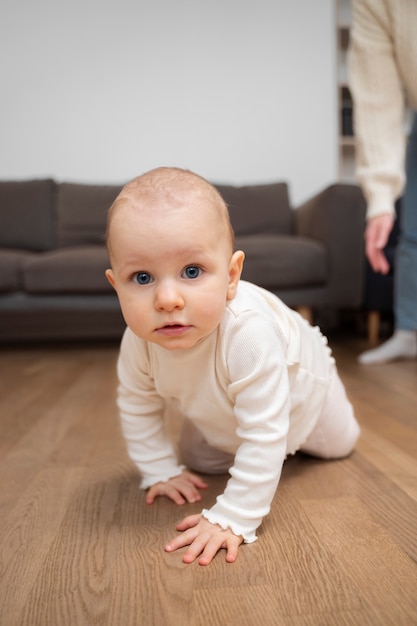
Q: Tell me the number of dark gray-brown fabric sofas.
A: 1